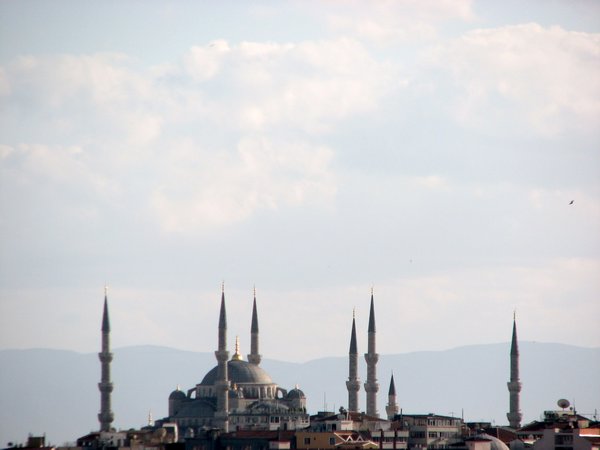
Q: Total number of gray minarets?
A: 7